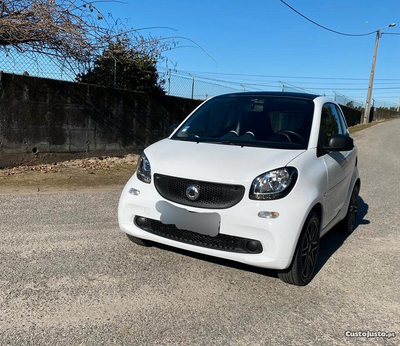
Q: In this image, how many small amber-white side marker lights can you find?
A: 2